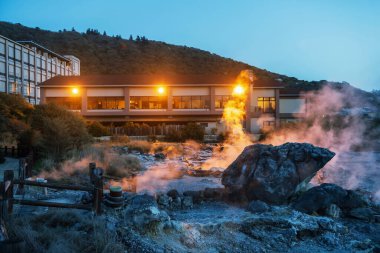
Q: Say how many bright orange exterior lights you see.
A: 3